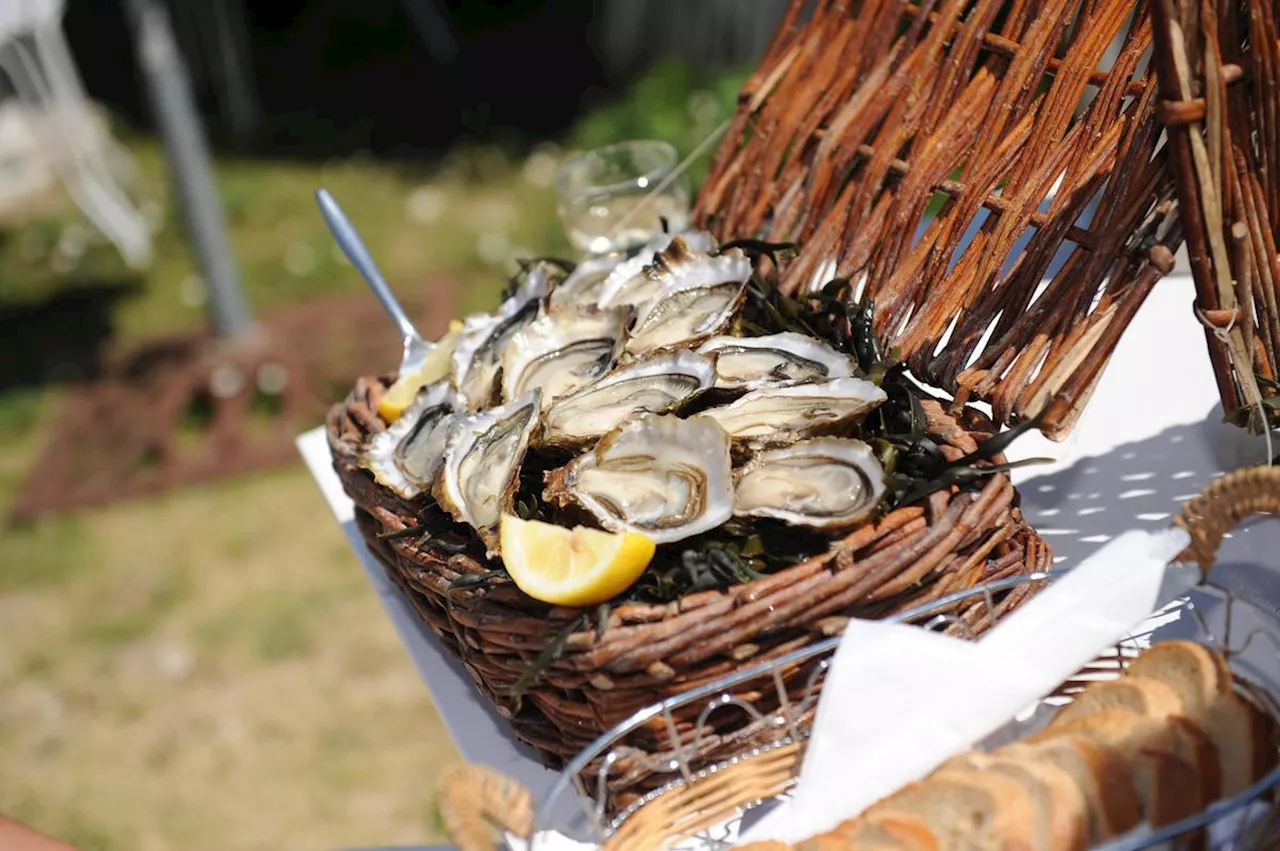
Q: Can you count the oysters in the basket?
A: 12